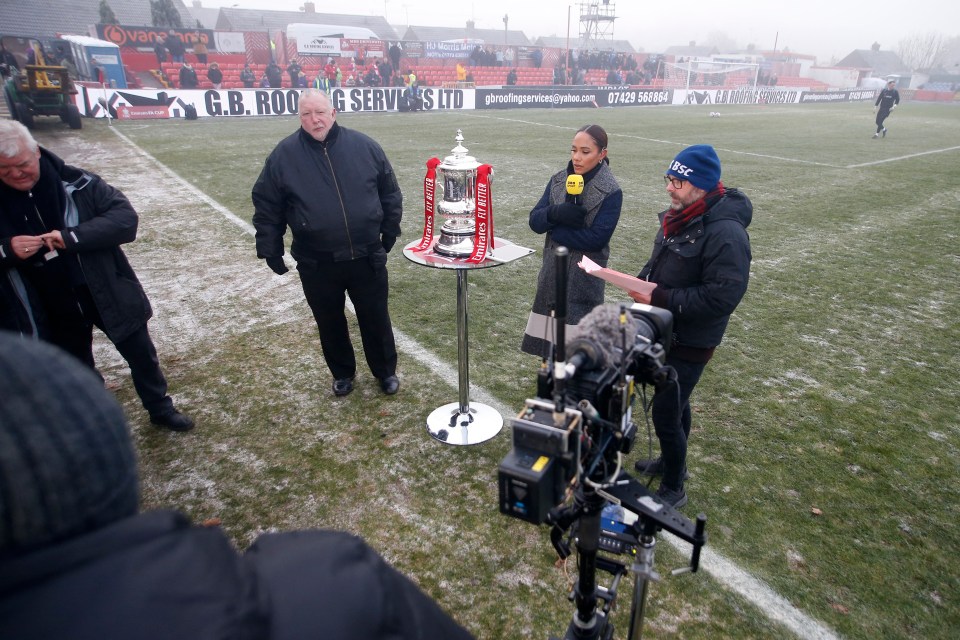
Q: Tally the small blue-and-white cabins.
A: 1